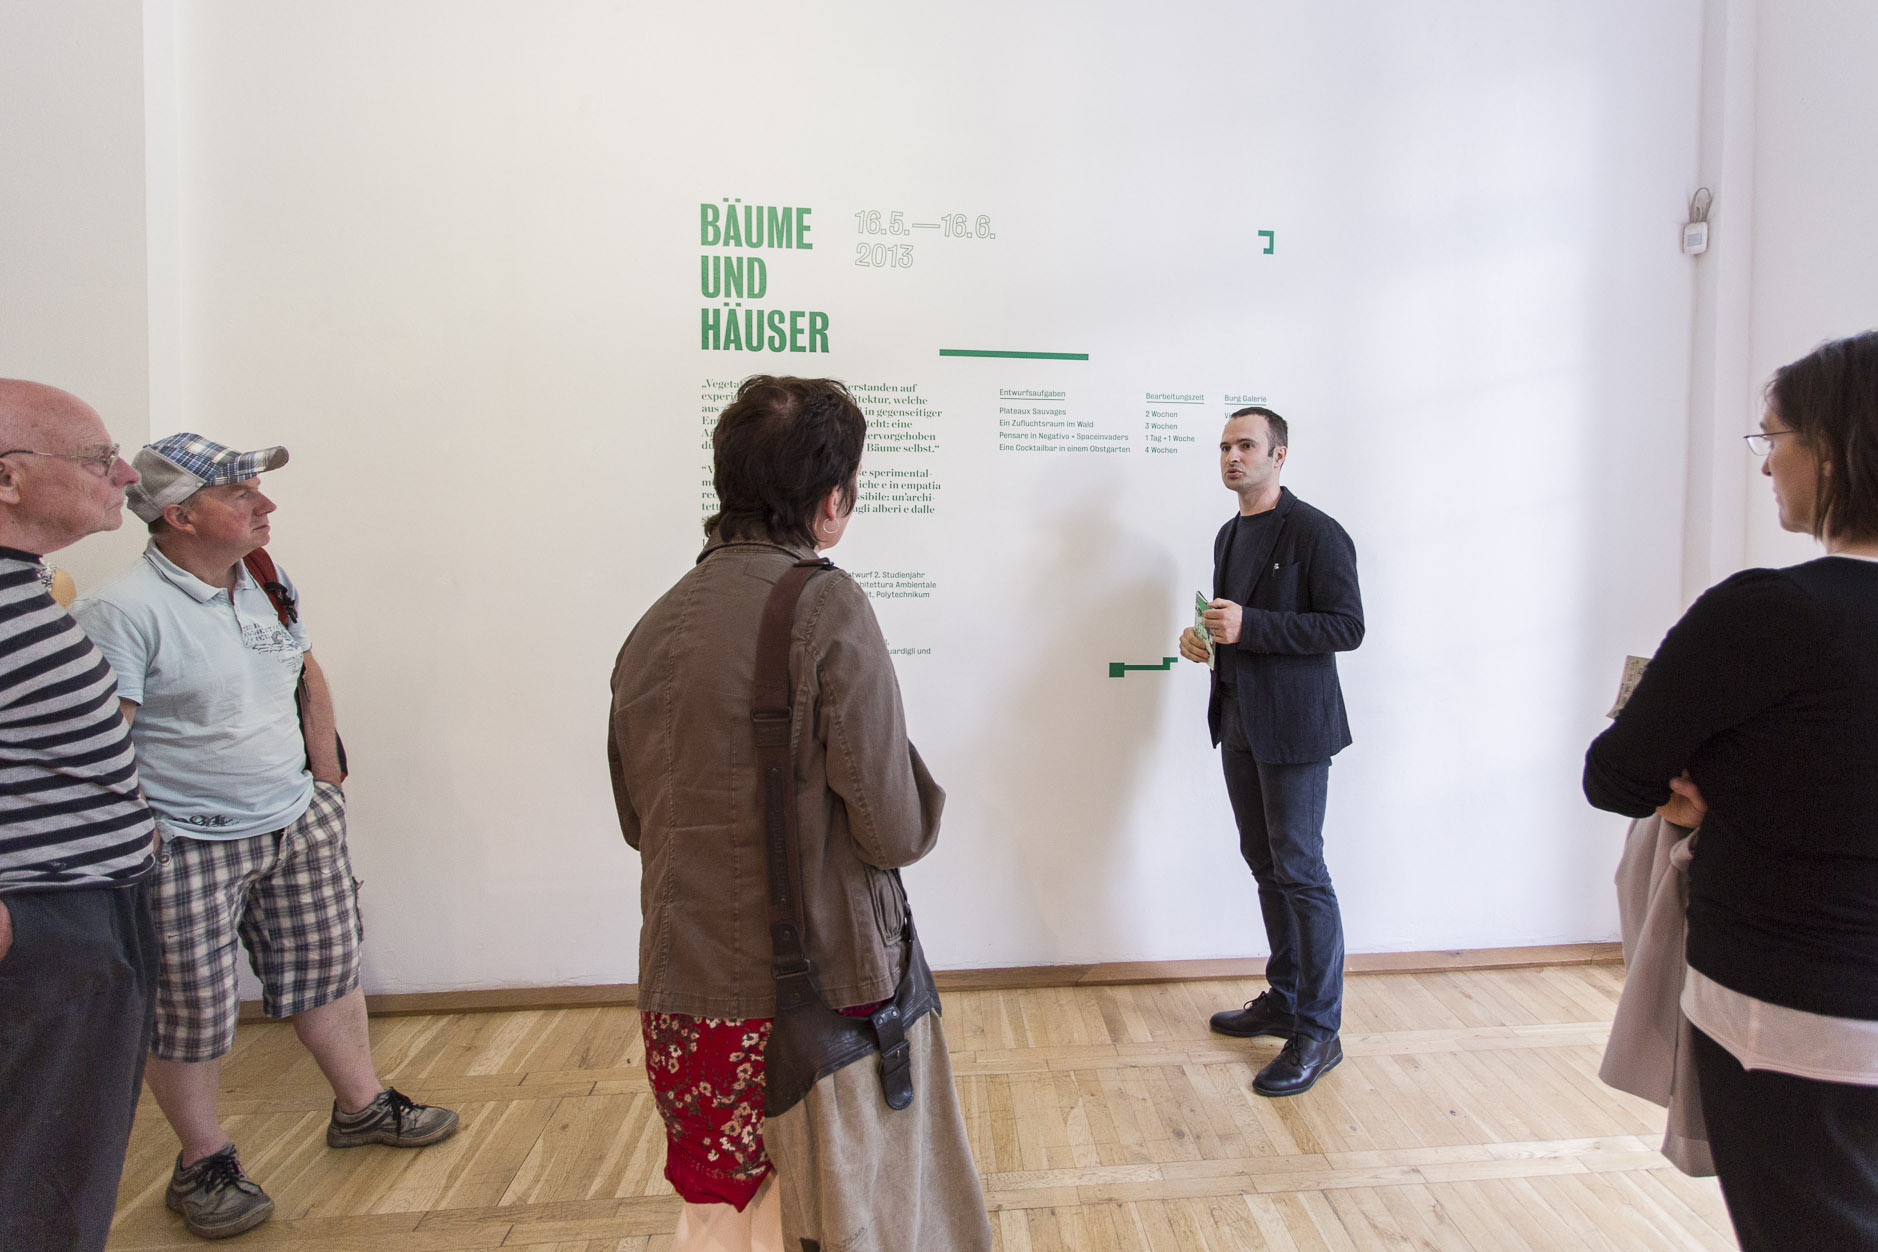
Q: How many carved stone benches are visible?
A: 0